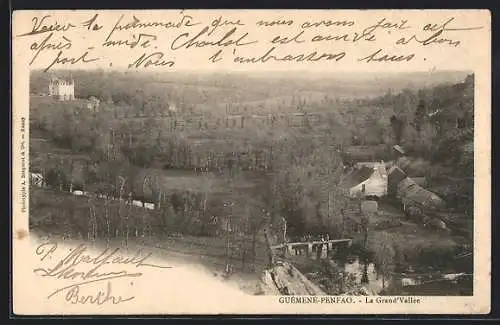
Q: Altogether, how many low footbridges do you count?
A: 1